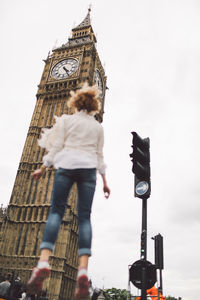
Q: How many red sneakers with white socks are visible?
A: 2